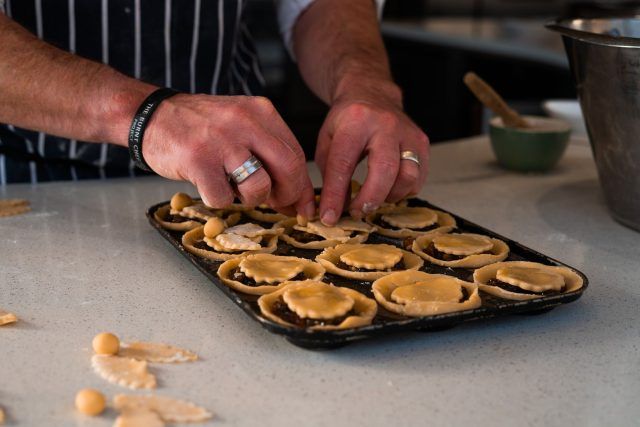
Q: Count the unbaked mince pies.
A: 12